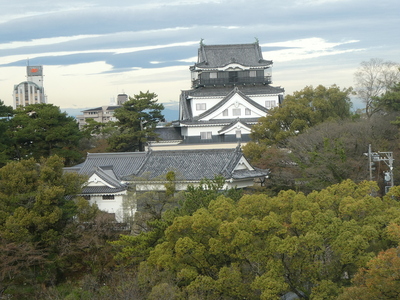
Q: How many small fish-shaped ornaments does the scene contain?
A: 2